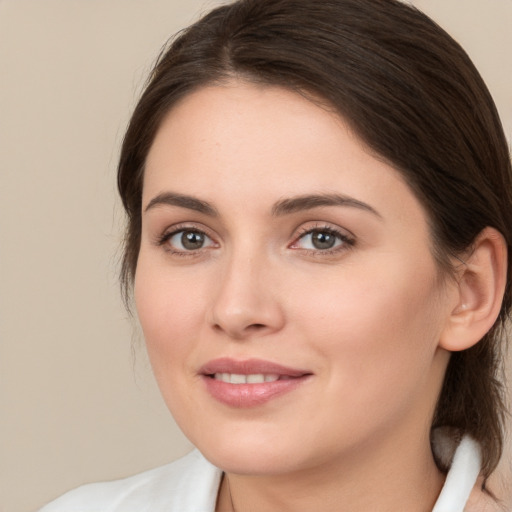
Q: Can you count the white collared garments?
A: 1